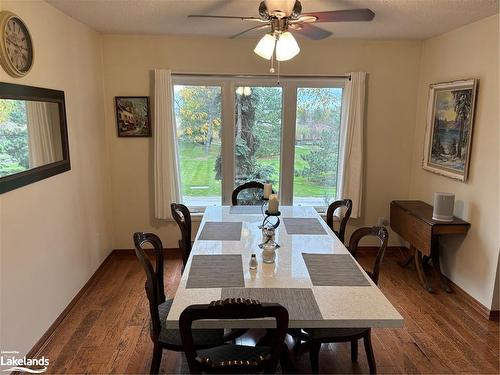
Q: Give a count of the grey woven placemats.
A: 6